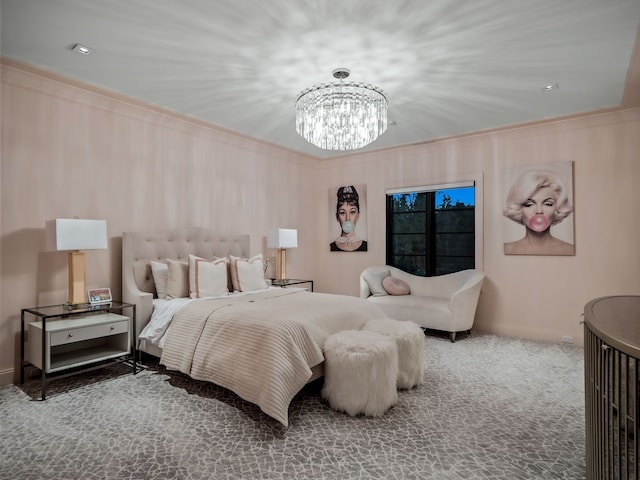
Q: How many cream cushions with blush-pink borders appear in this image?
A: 2